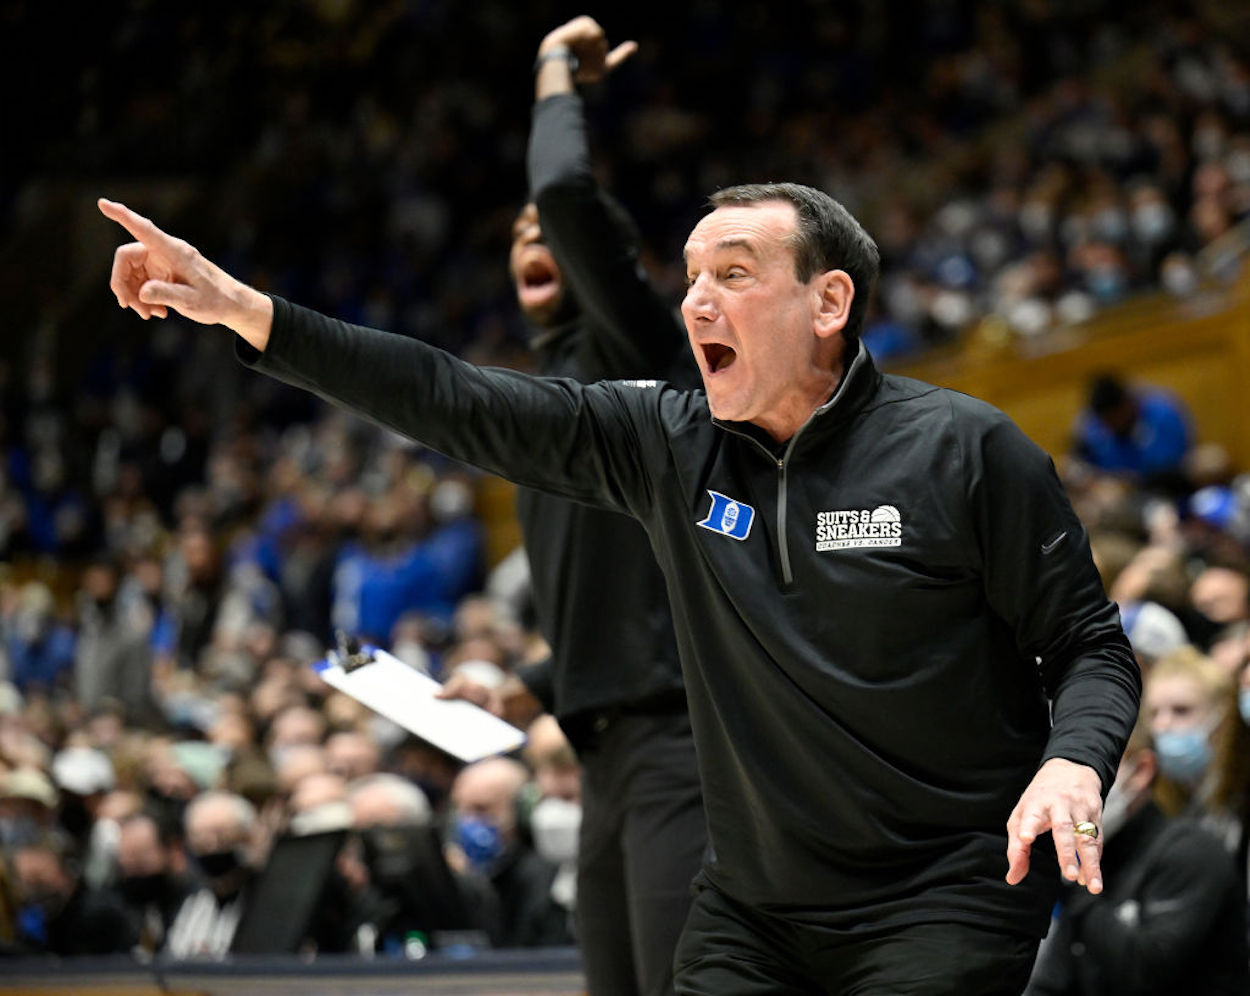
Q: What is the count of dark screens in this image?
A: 2